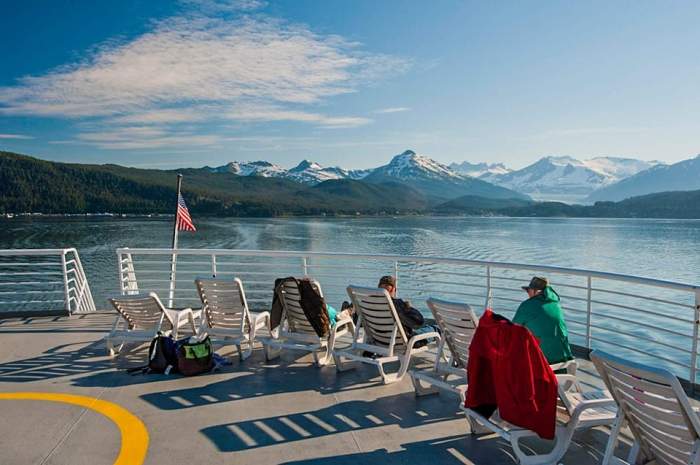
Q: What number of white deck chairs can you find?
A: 7